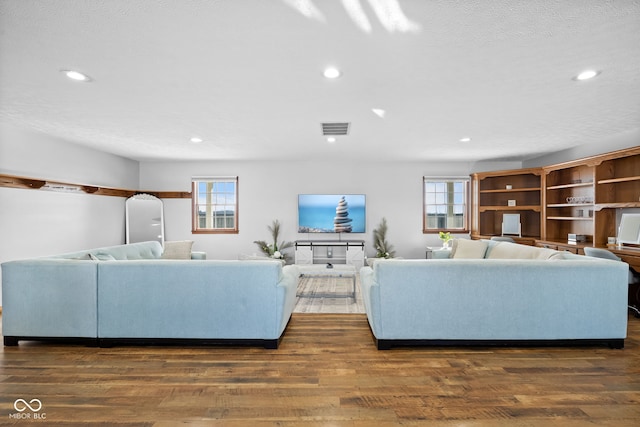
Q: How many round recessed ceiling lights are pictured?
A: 6